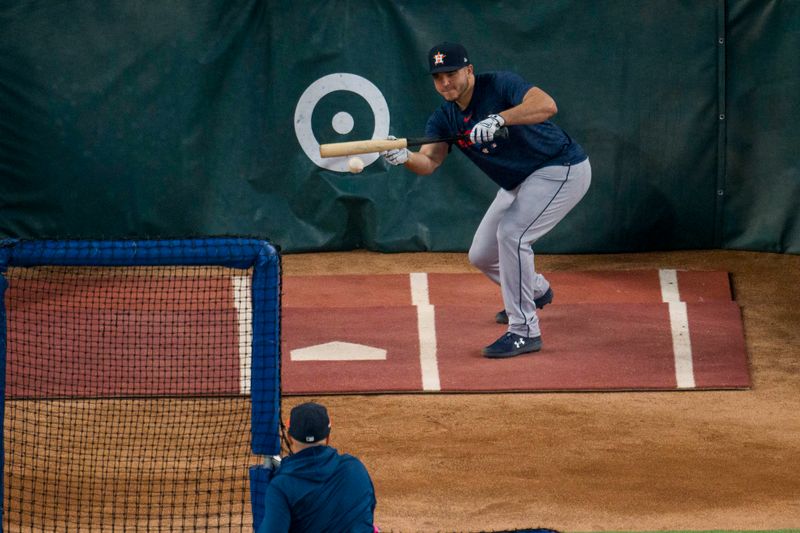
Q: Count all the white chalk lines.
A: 3